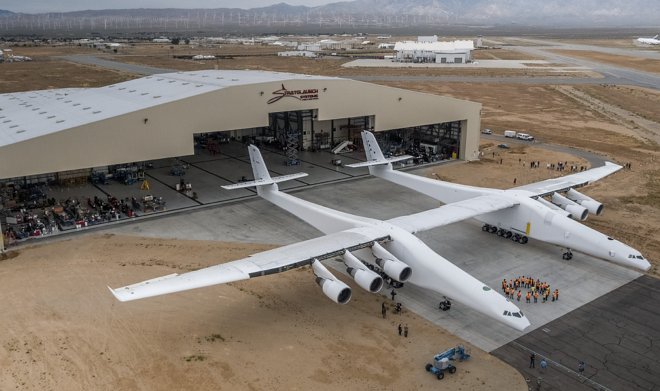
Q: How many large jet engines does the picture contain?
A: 6